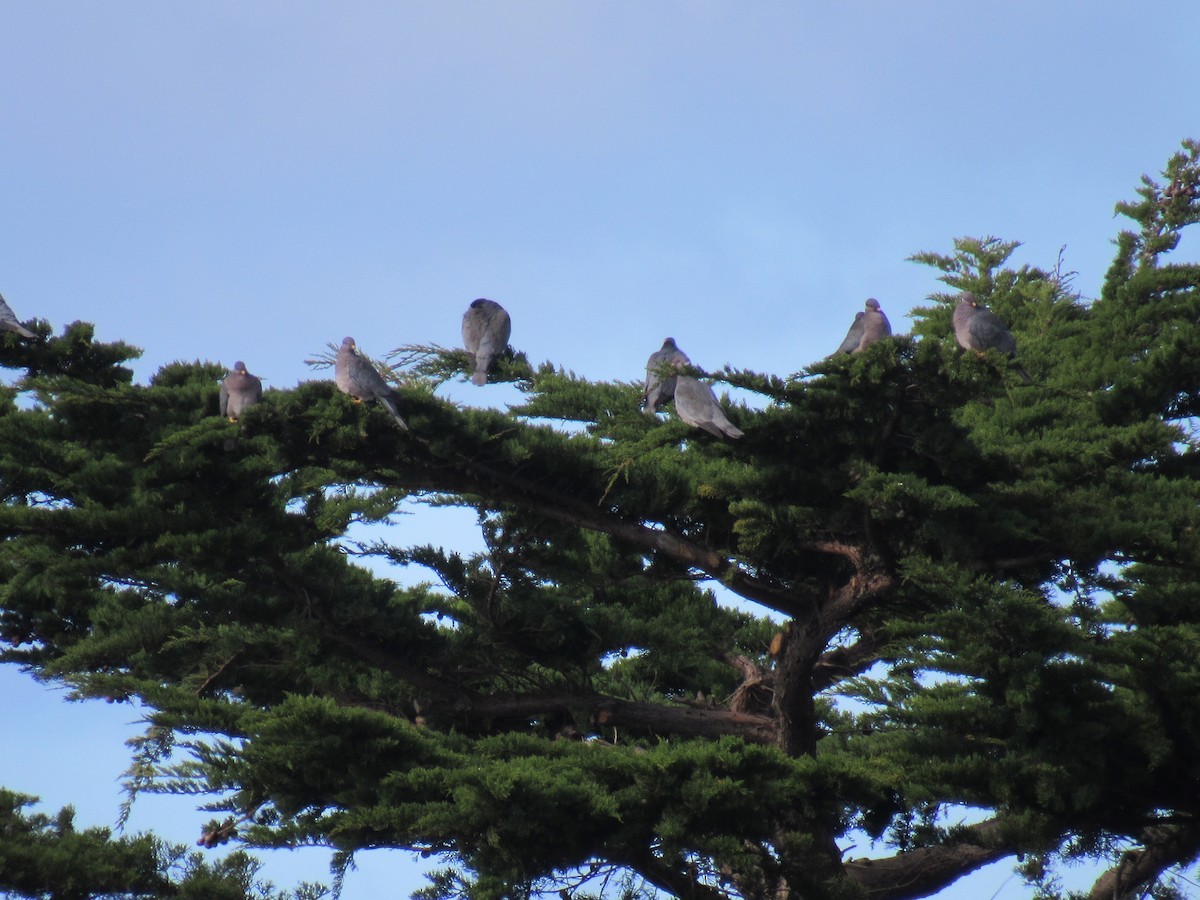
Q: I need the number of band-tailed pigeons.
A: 9